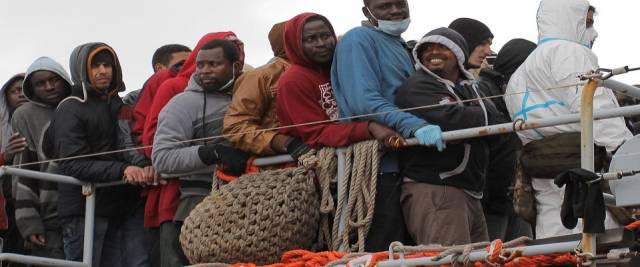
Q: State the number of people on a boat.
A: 13